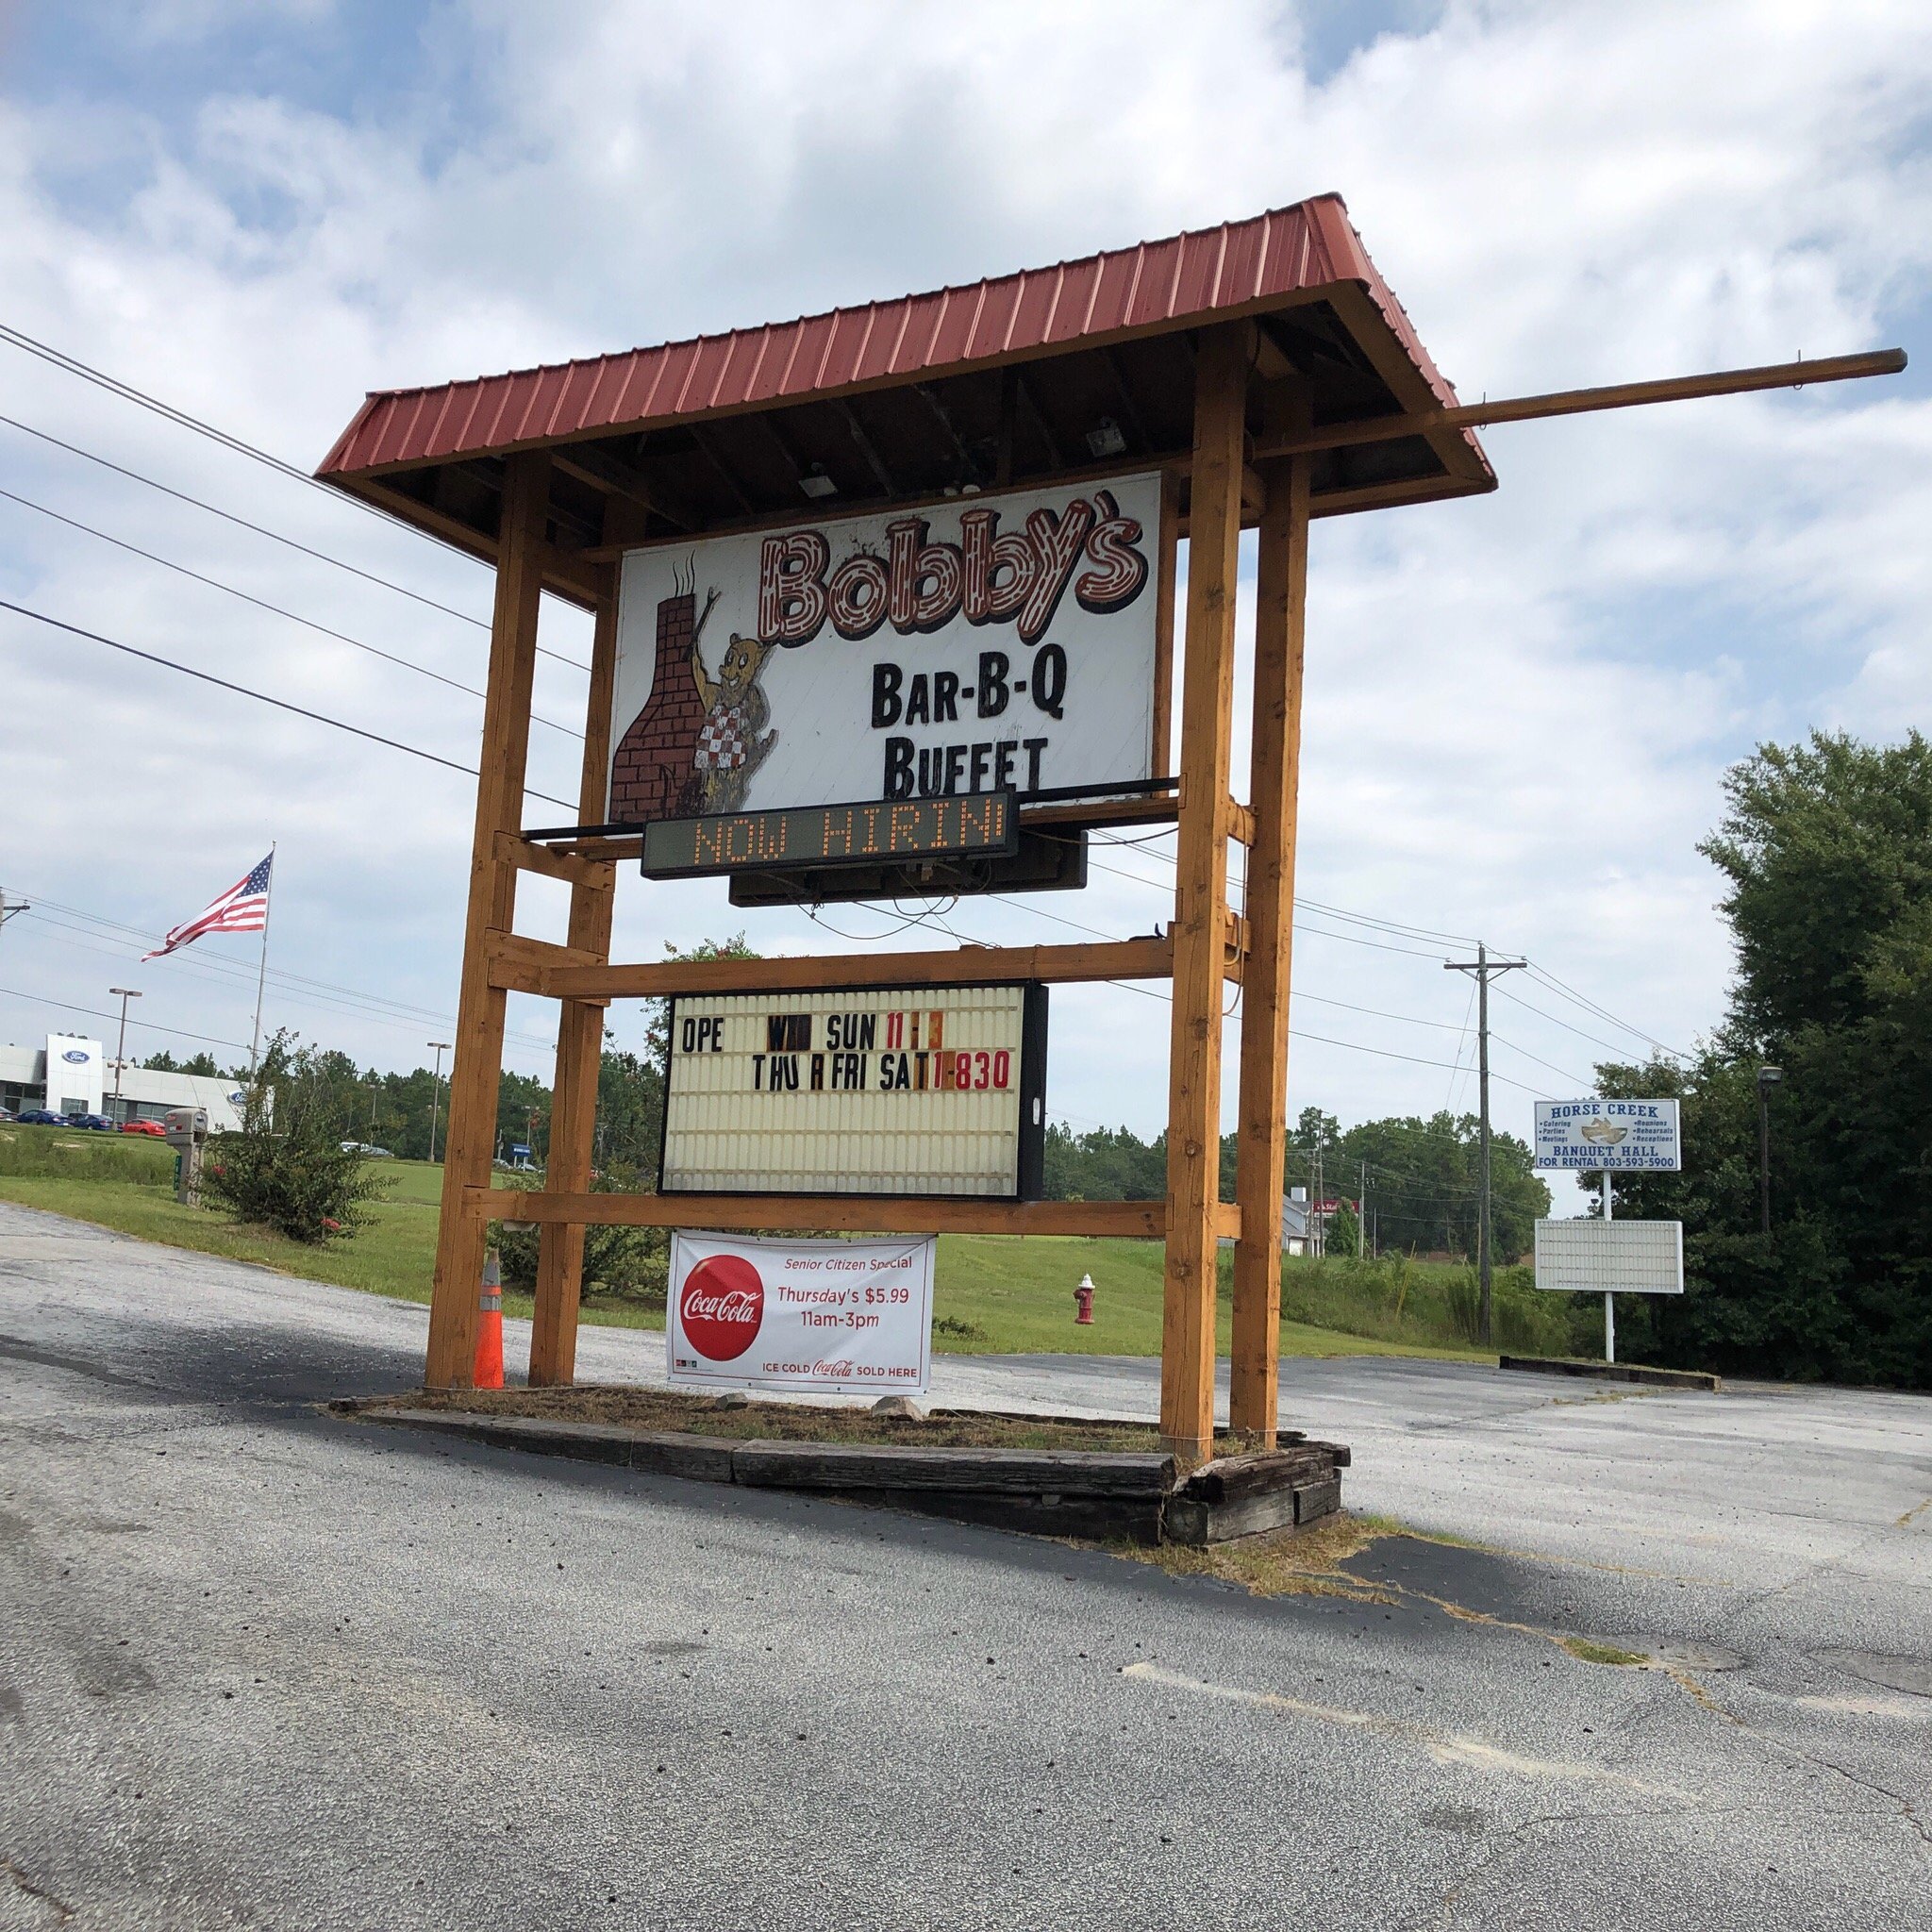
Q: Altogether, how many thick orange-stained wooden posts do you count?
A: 4